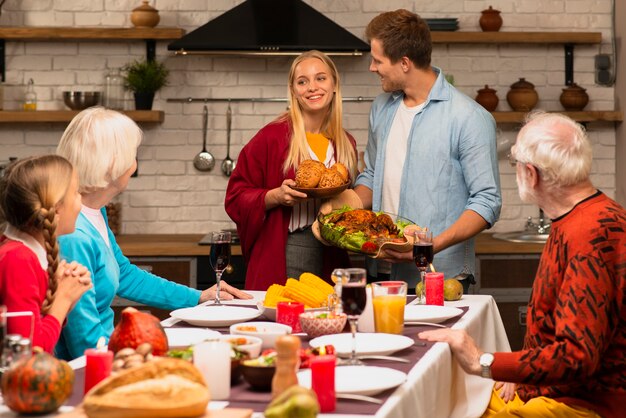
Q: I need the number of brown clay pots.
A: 5